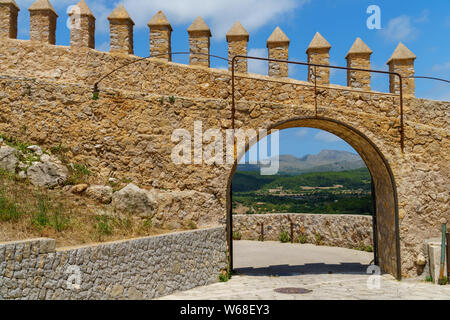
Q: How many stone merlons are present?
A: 11